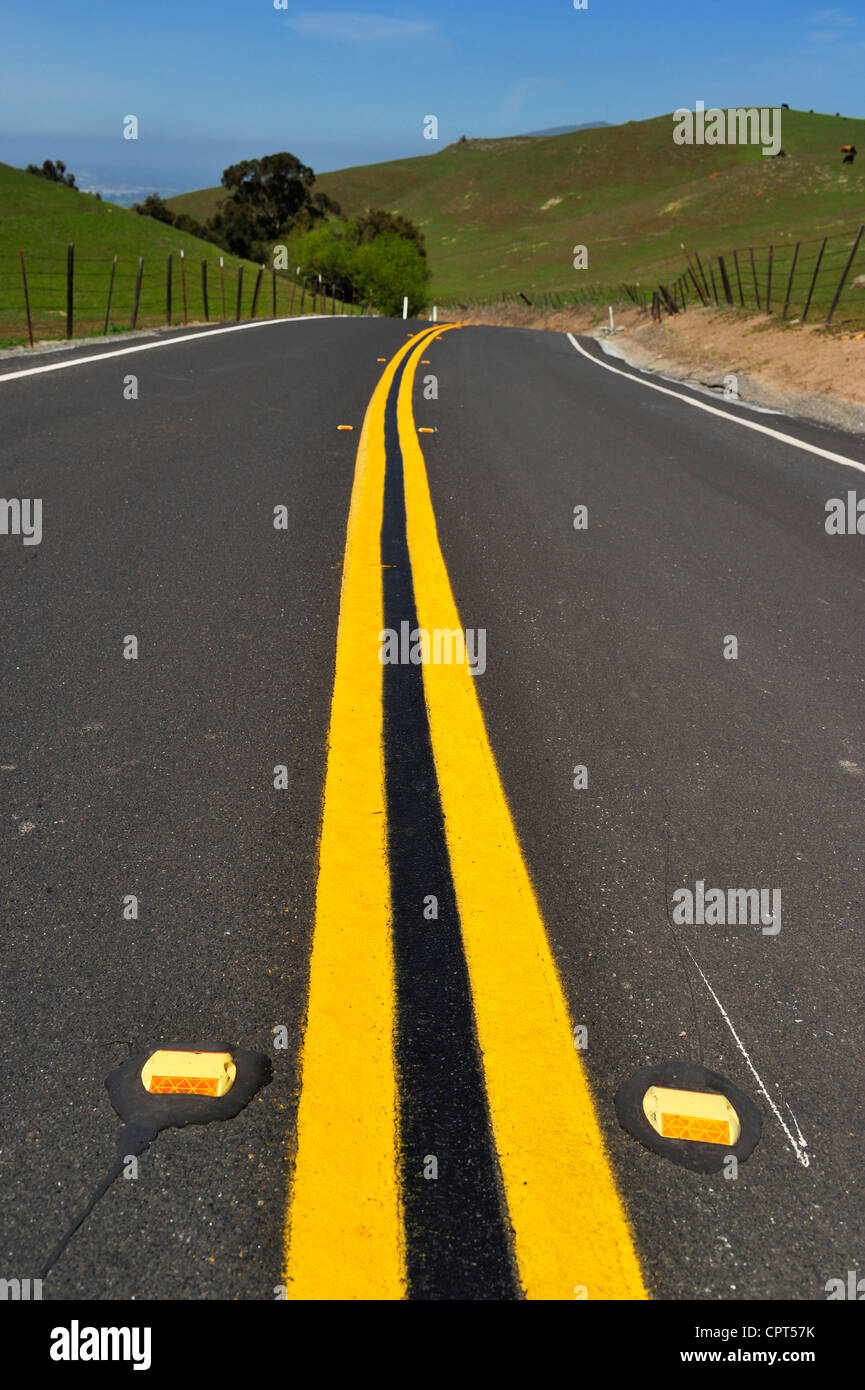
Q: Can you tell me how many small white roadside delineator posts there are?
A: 3